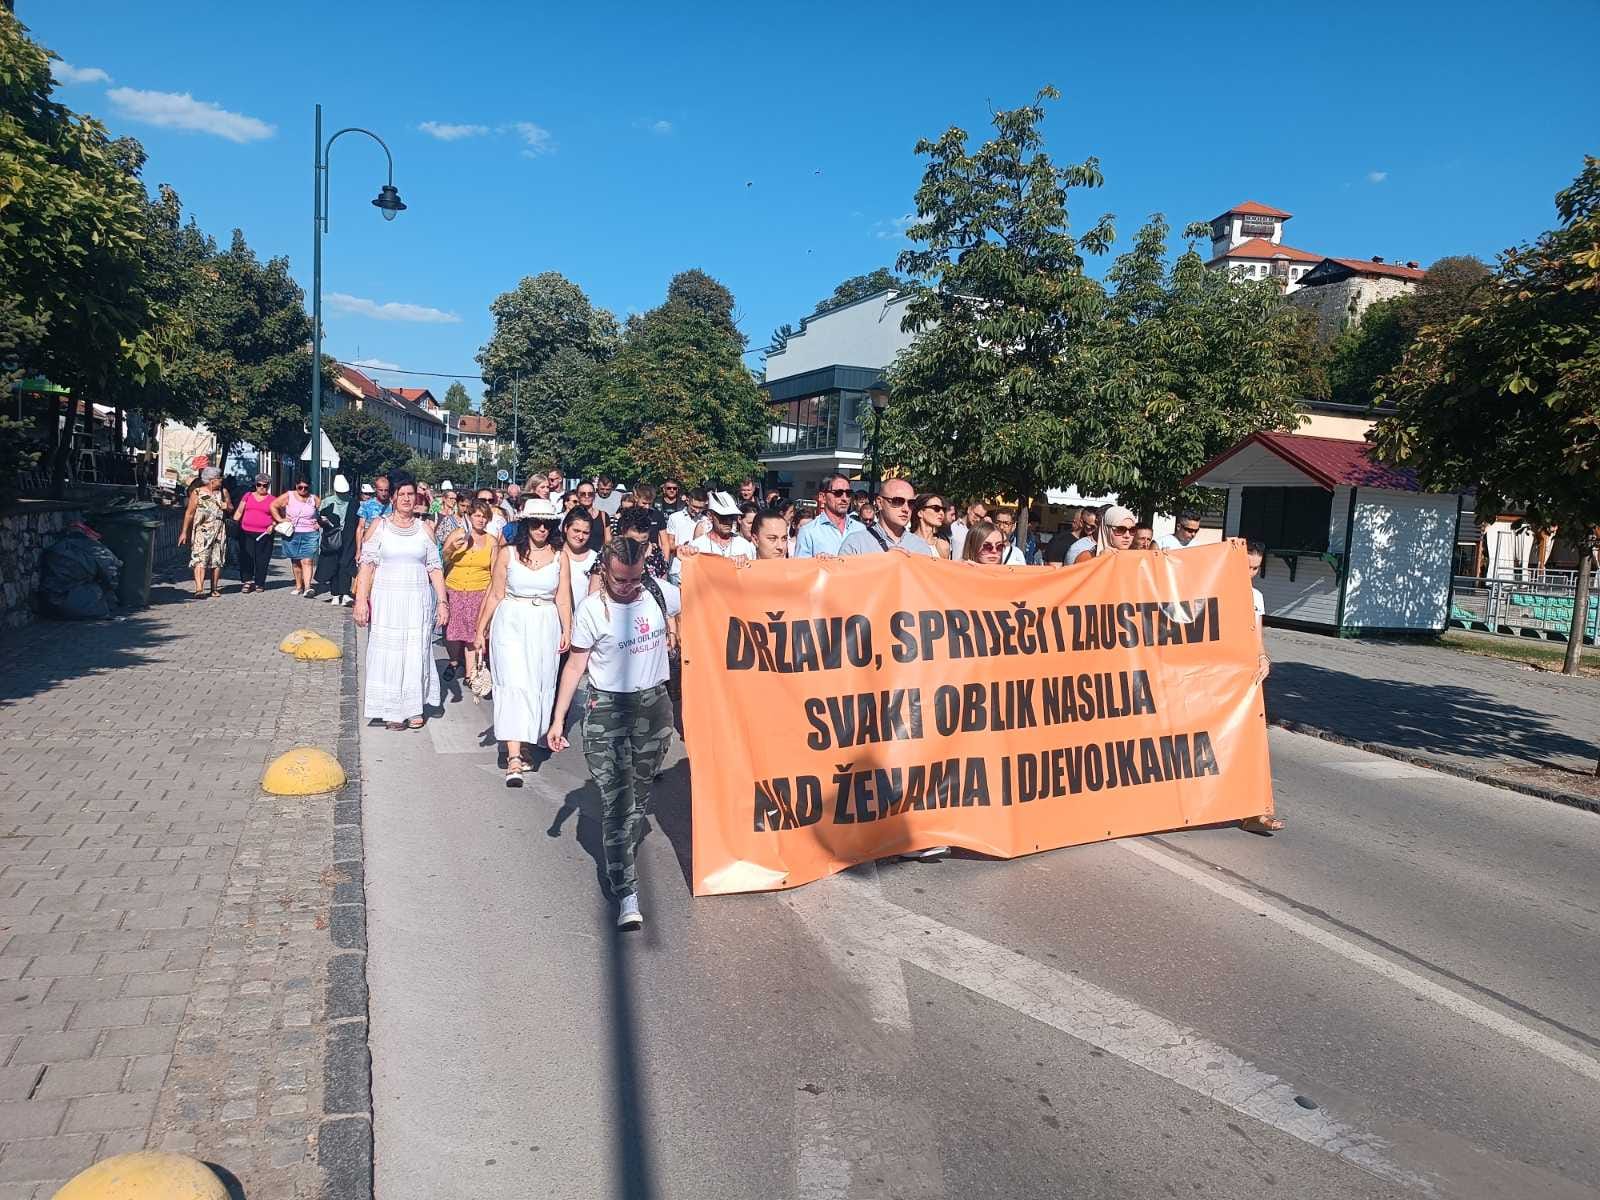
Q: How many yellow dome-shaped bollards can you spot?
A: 4